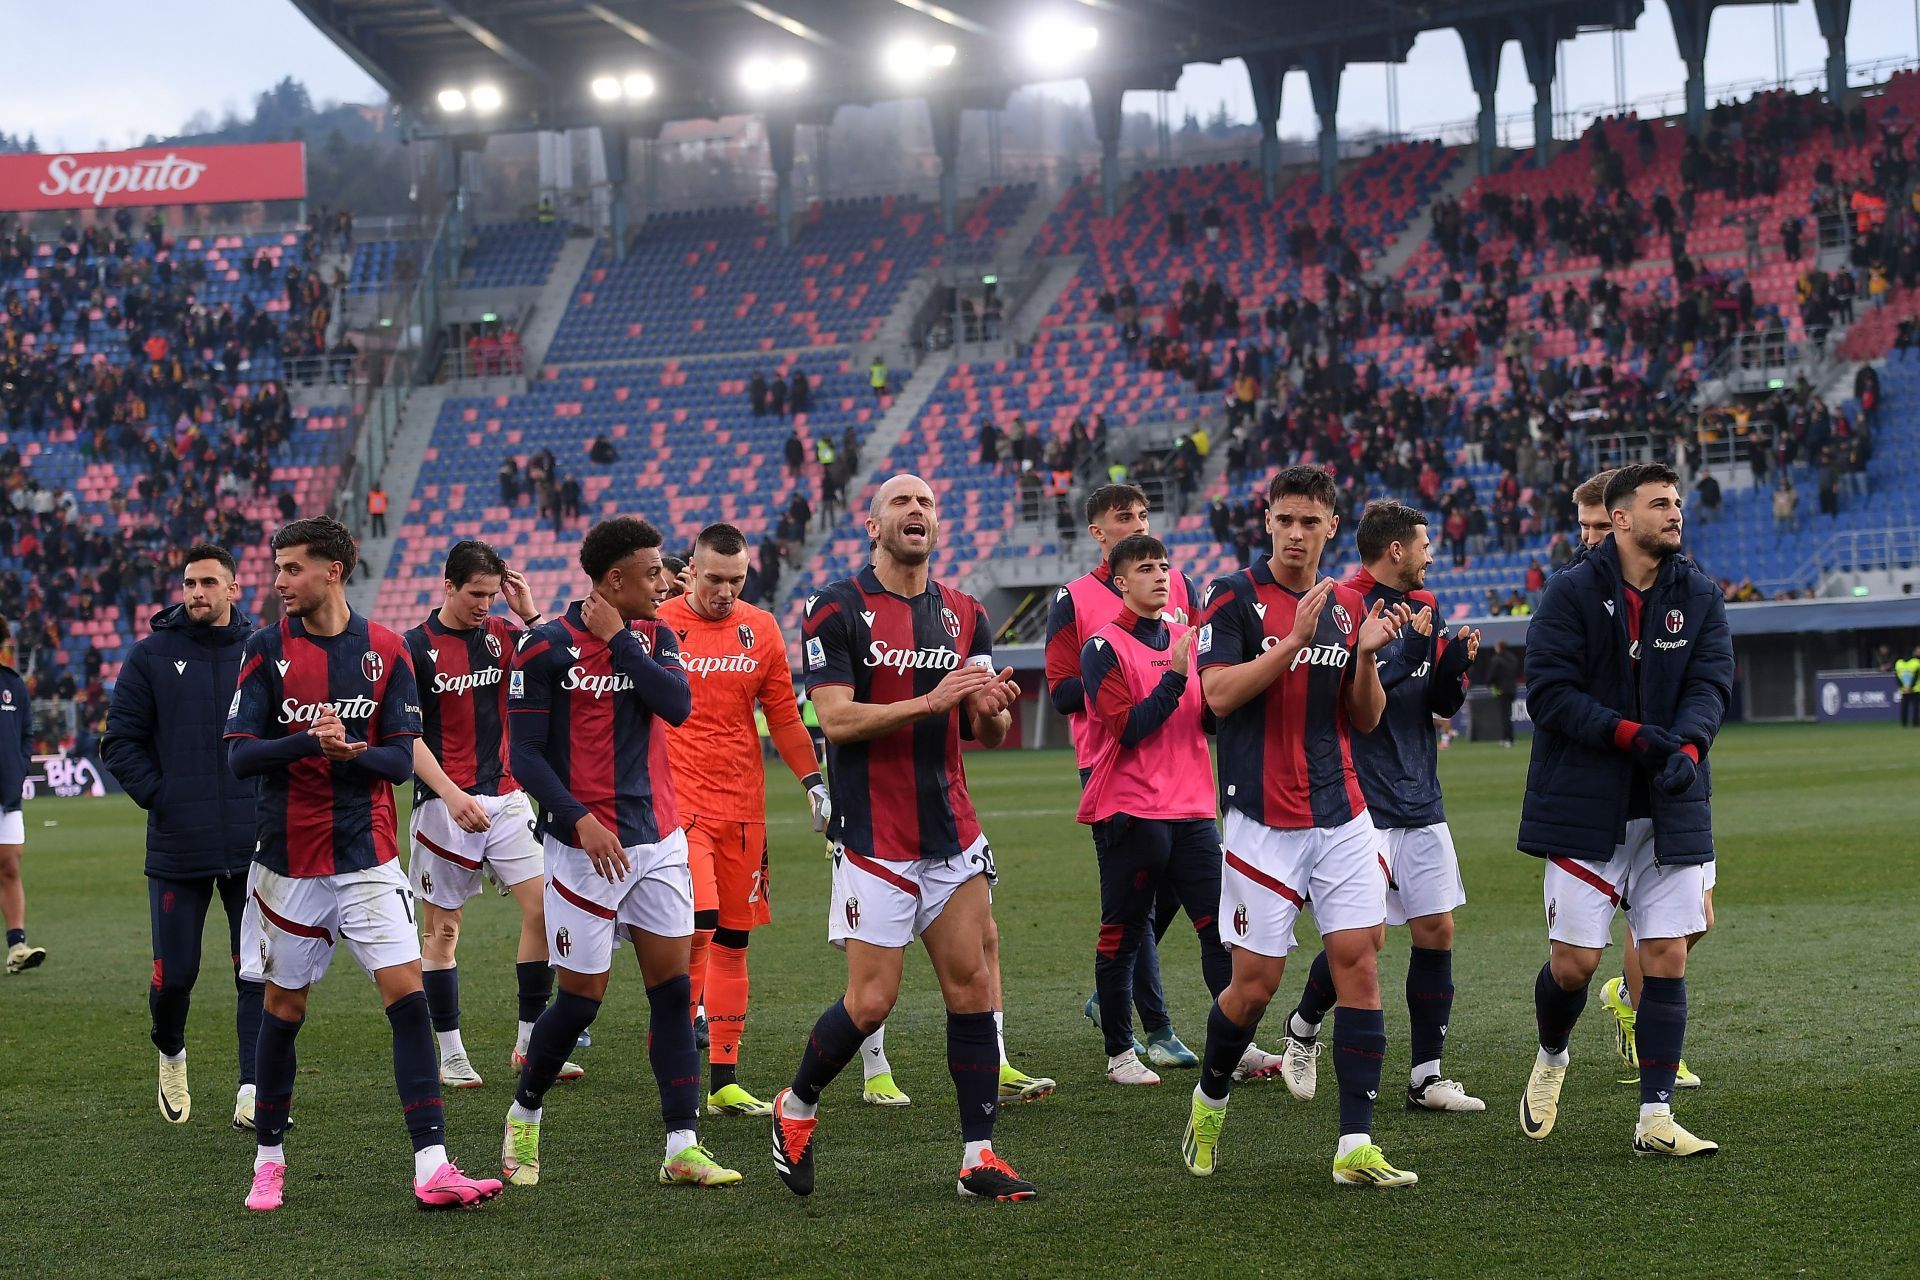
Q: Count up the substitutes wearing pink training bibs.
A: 2